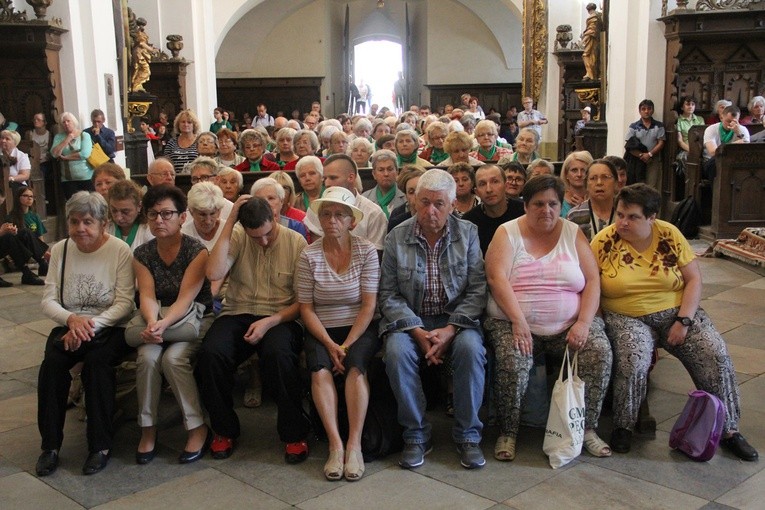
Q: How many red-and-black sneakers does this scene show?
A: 2